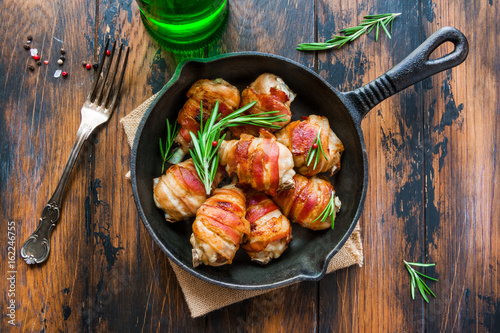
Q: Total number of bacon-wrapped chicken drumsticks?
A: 8